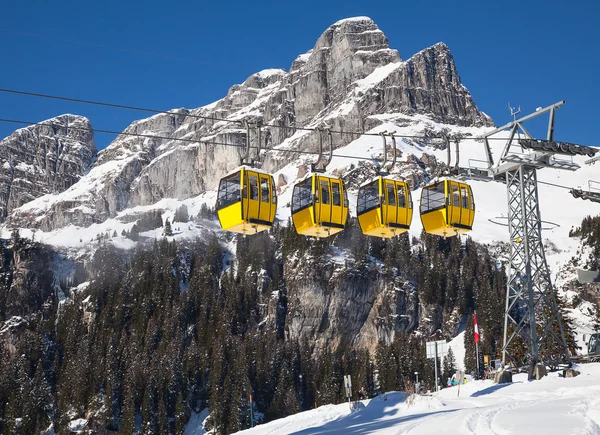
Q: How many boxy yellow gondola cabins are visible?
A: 4